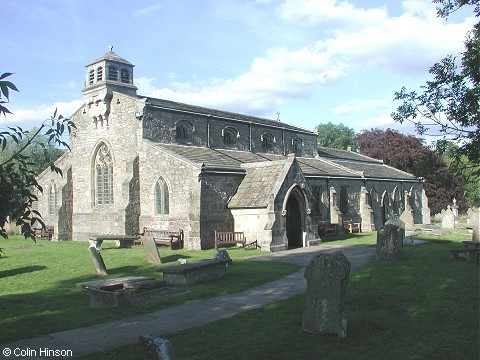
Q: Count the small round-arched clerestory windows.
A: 4